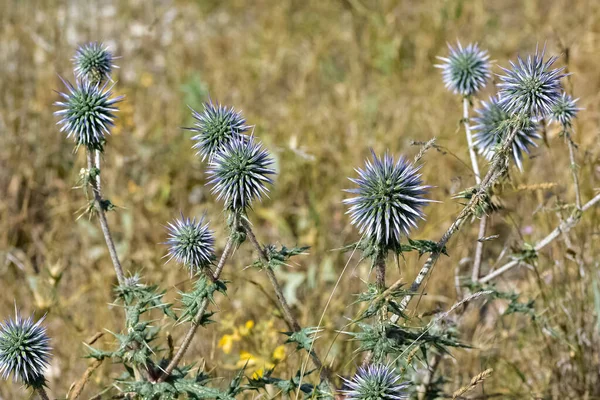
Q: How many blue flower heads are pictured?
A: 12